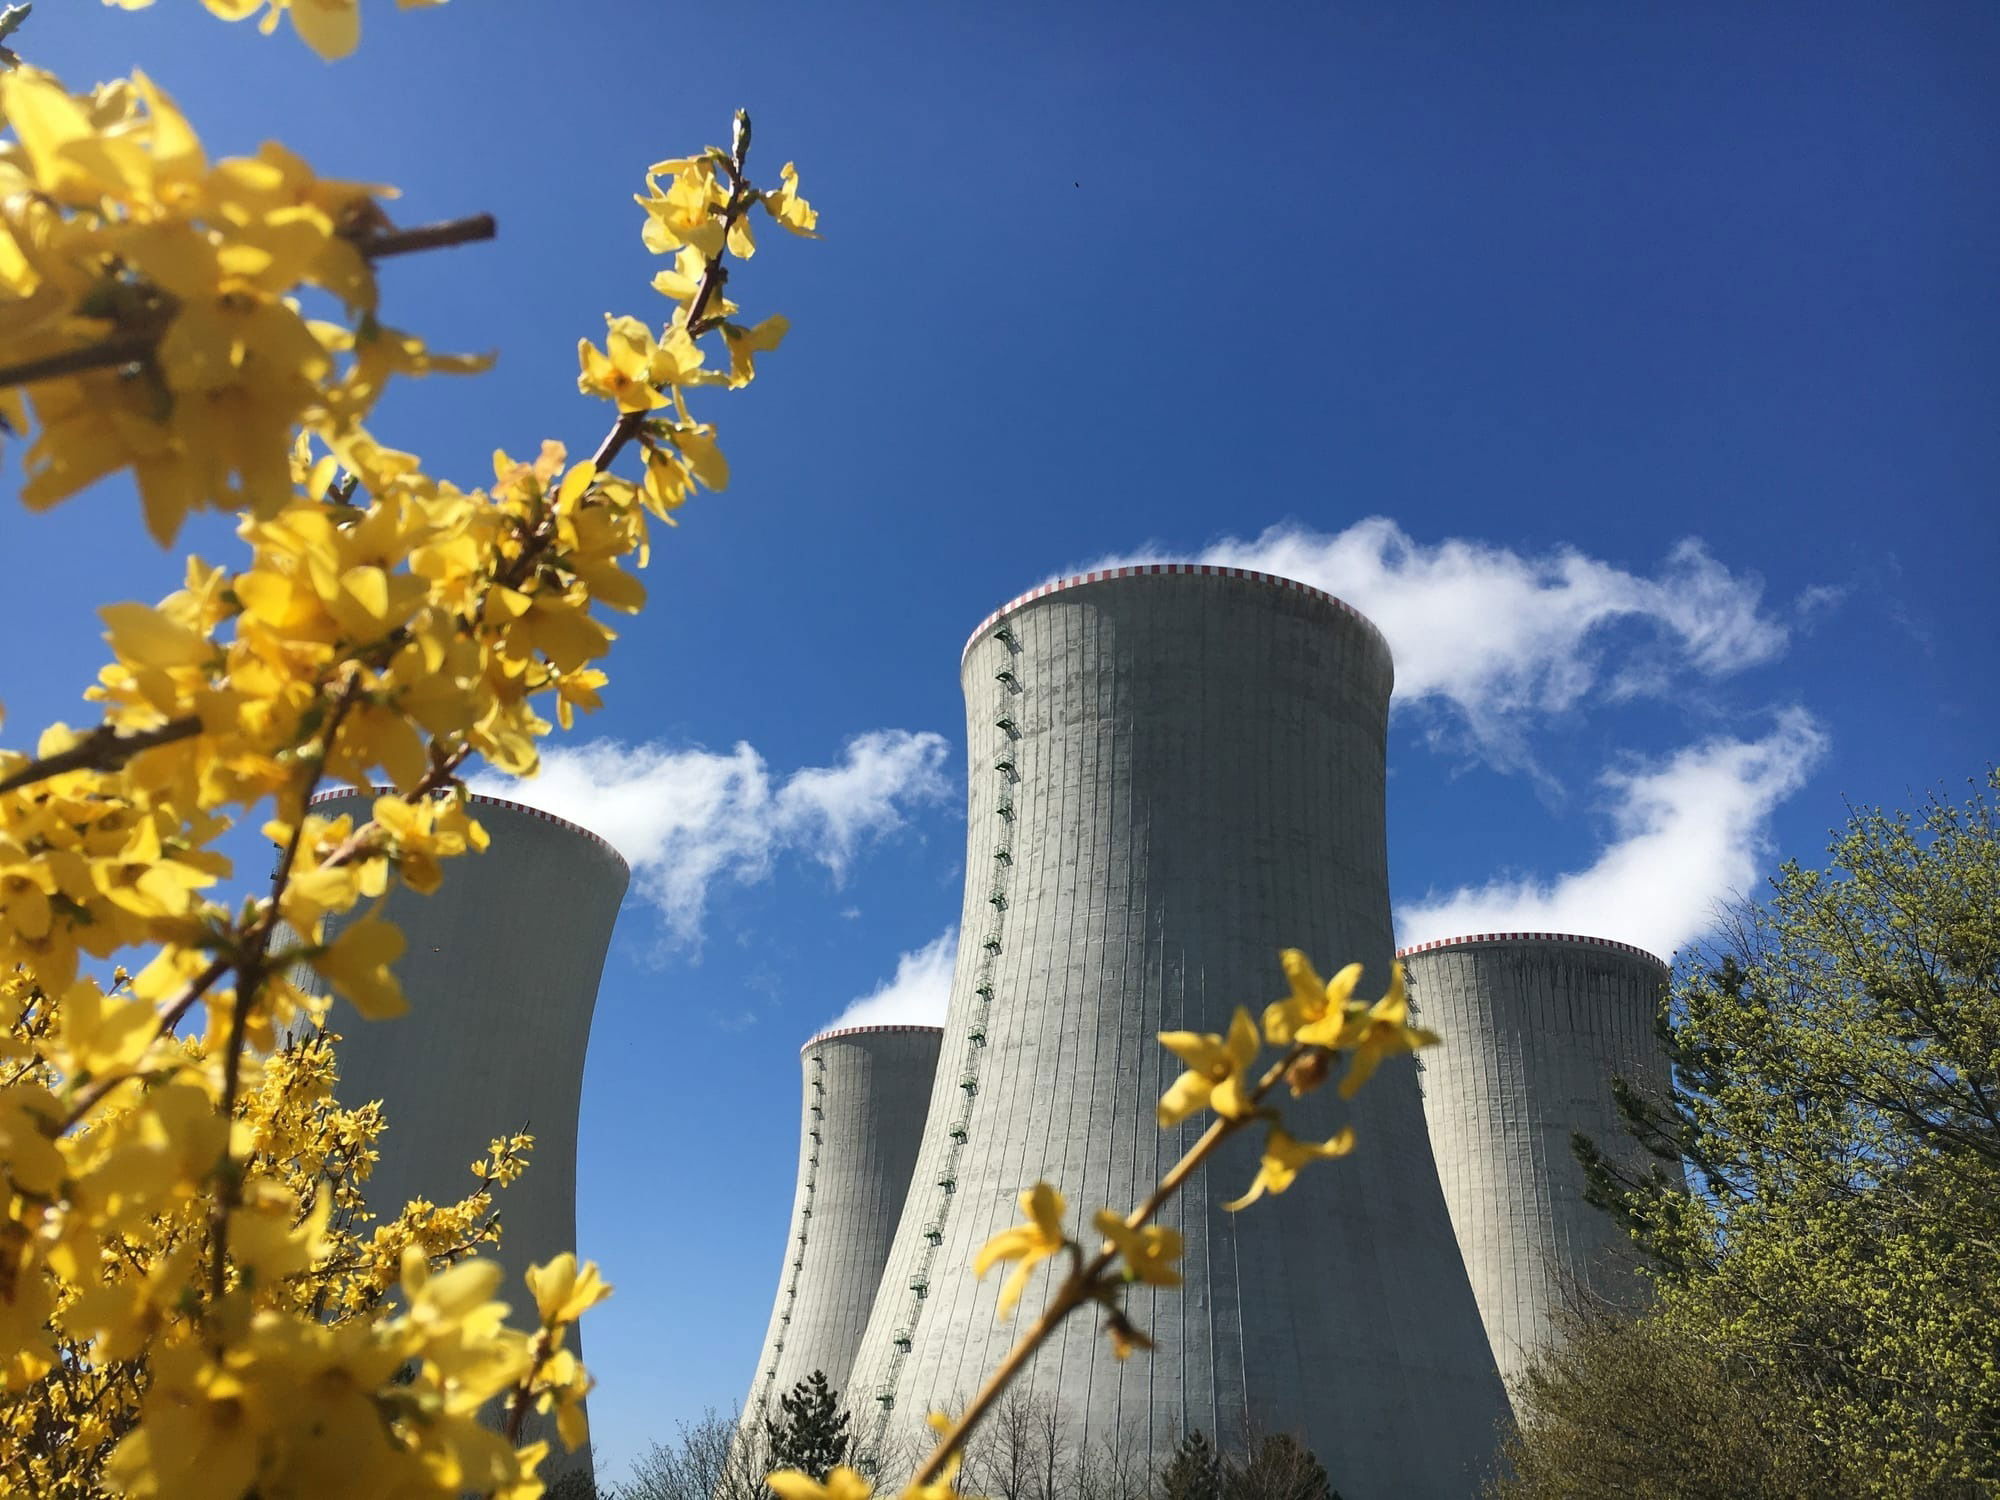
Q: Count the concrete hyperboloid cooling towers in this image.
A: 4